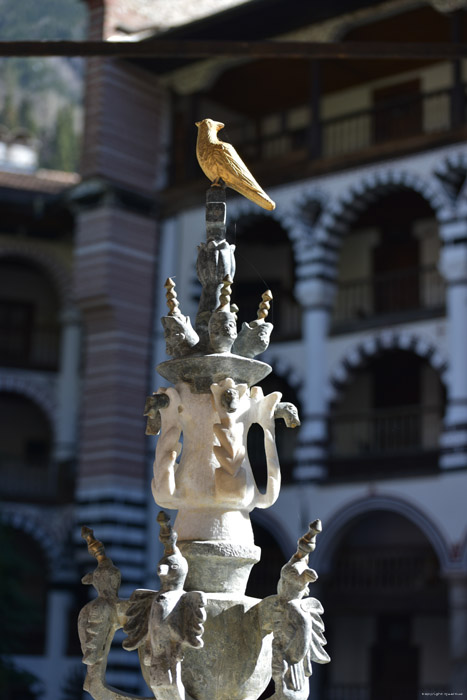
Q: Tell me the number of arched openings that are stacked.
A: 3